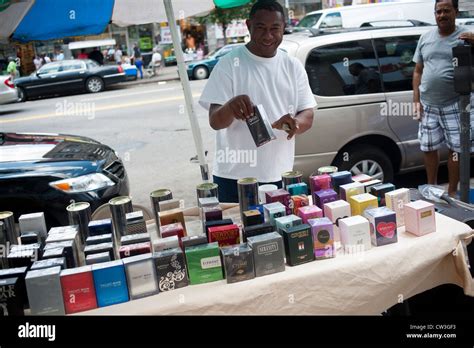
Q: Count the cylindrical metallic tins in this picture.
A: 8